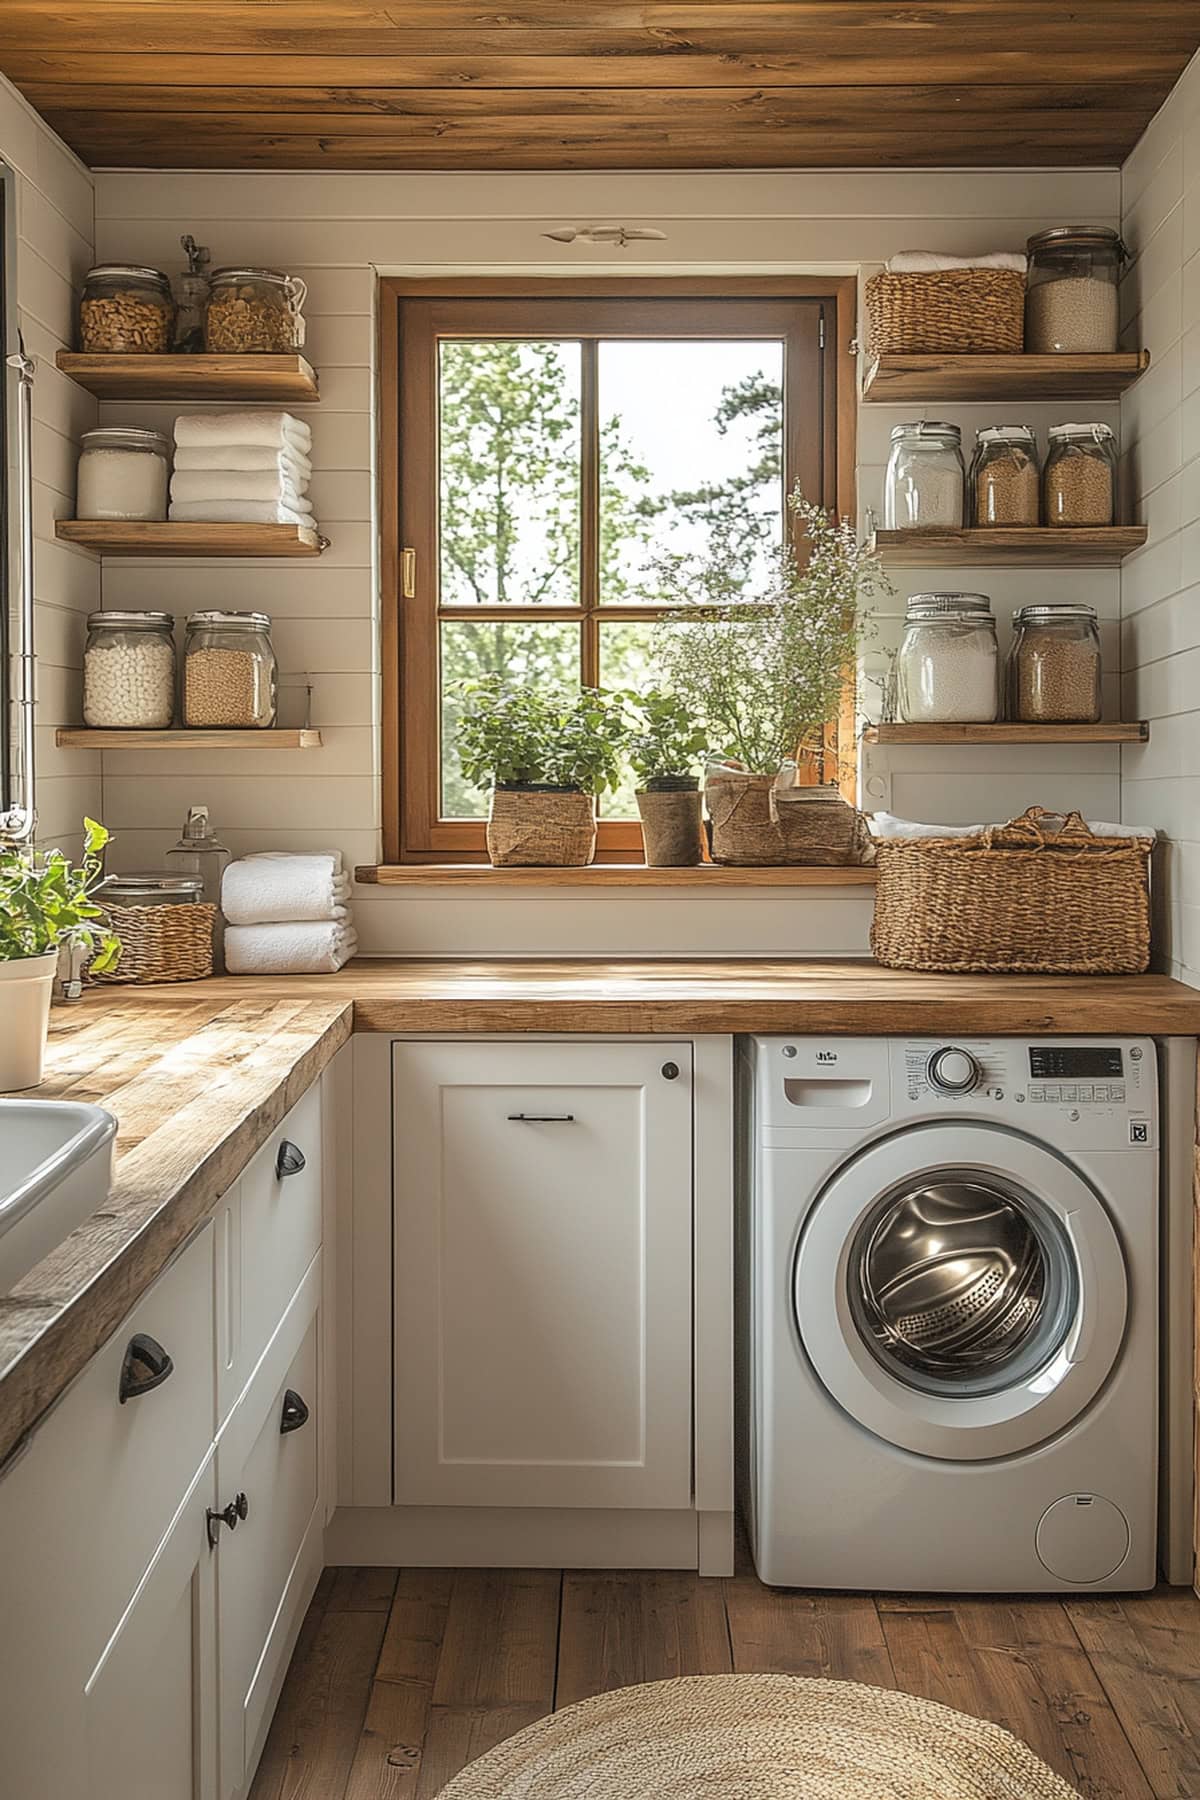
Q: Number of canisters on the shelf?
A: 11